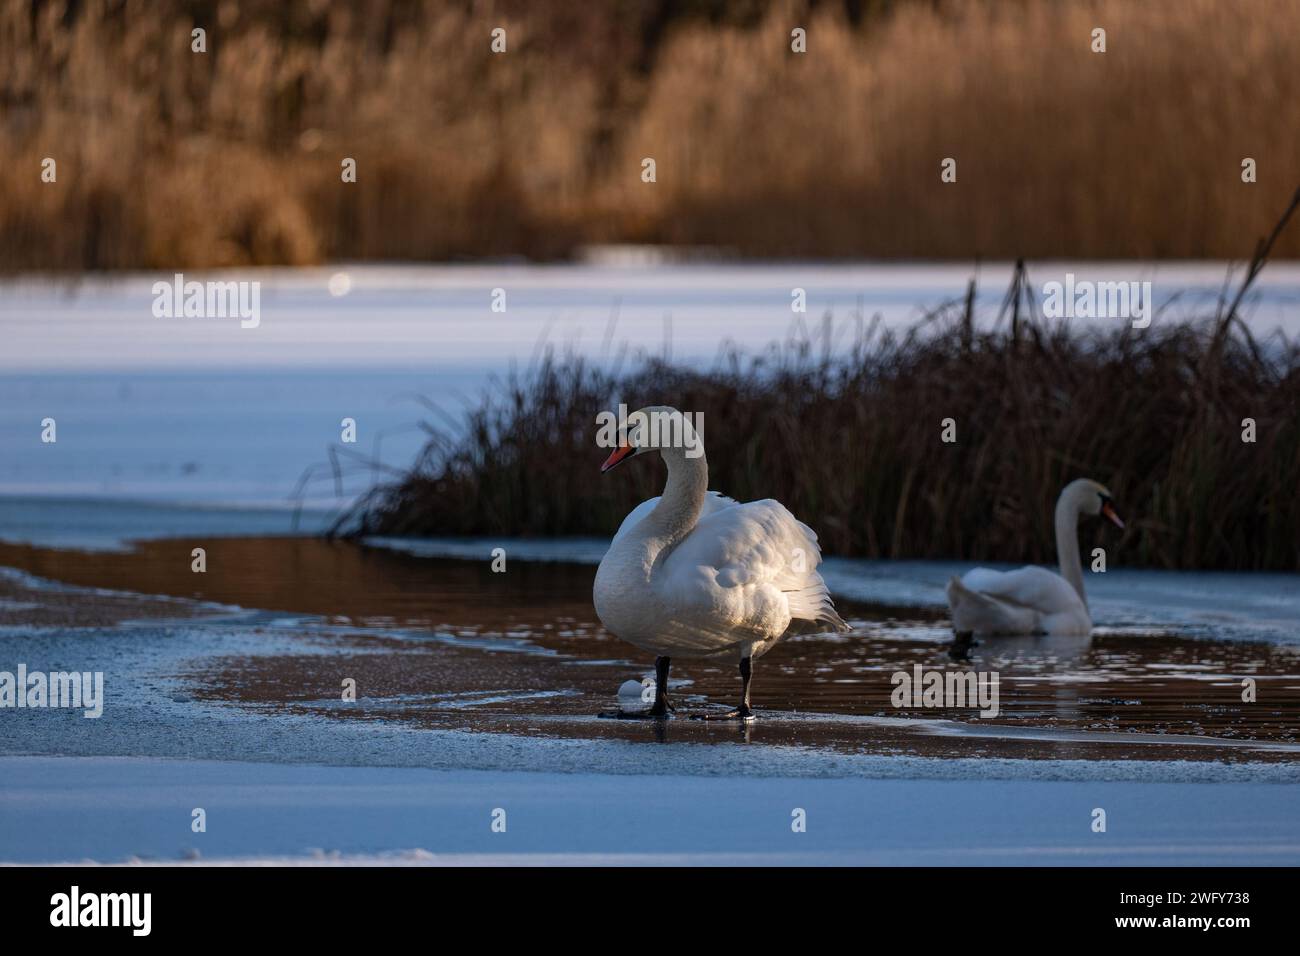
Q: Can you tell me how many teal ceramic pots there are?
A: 0